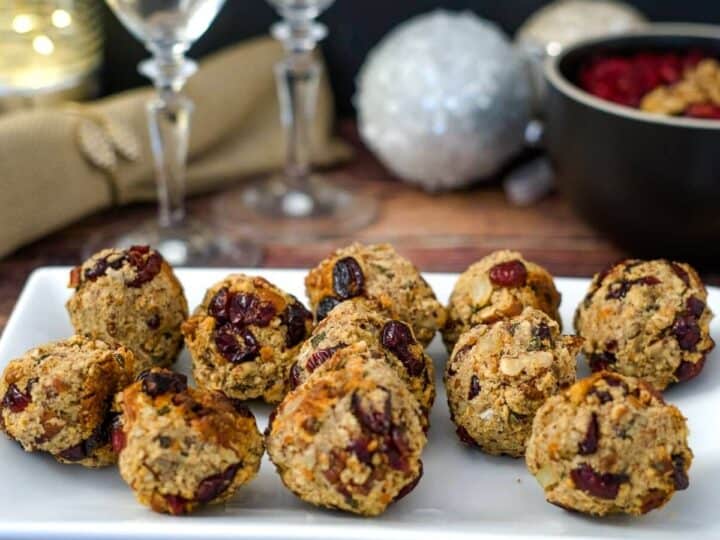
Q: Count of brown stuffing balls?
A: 11